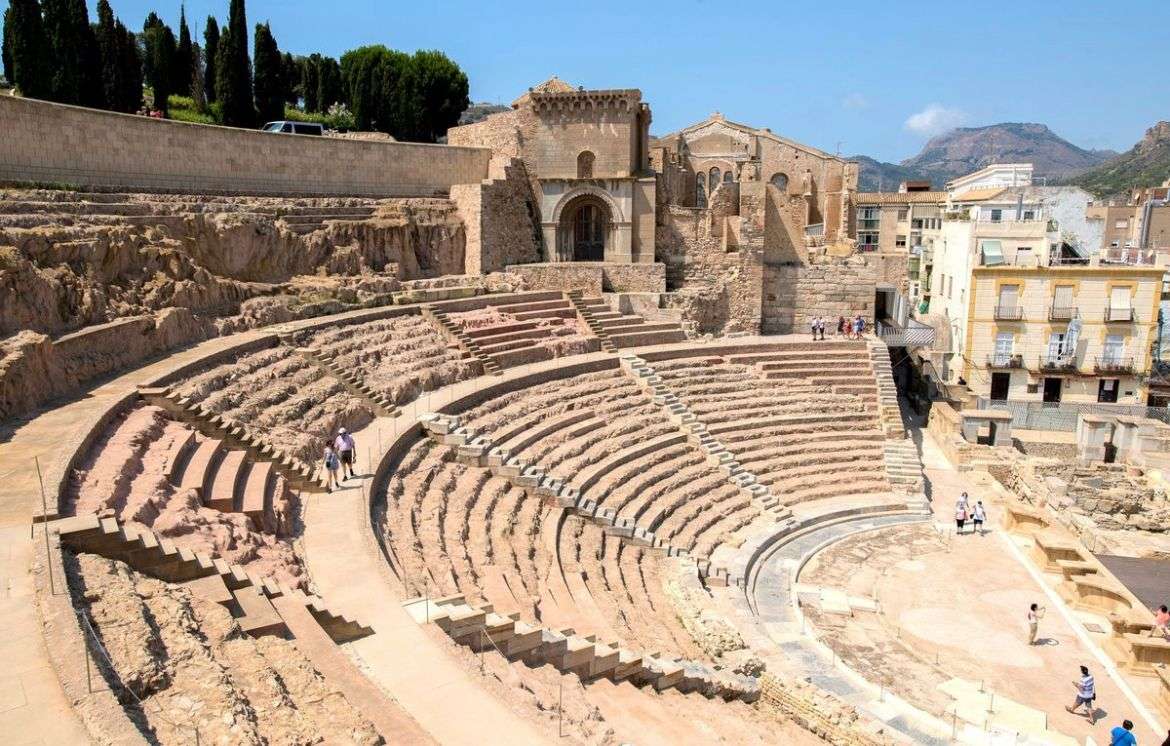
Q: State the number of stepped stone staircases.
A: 9